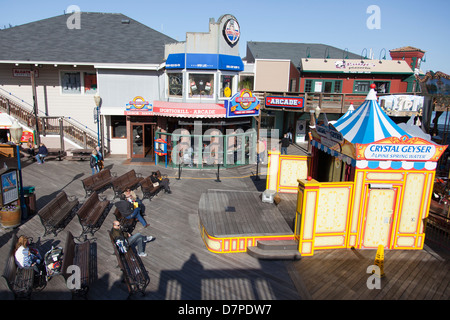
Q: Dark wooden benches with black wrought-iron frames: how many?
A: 9